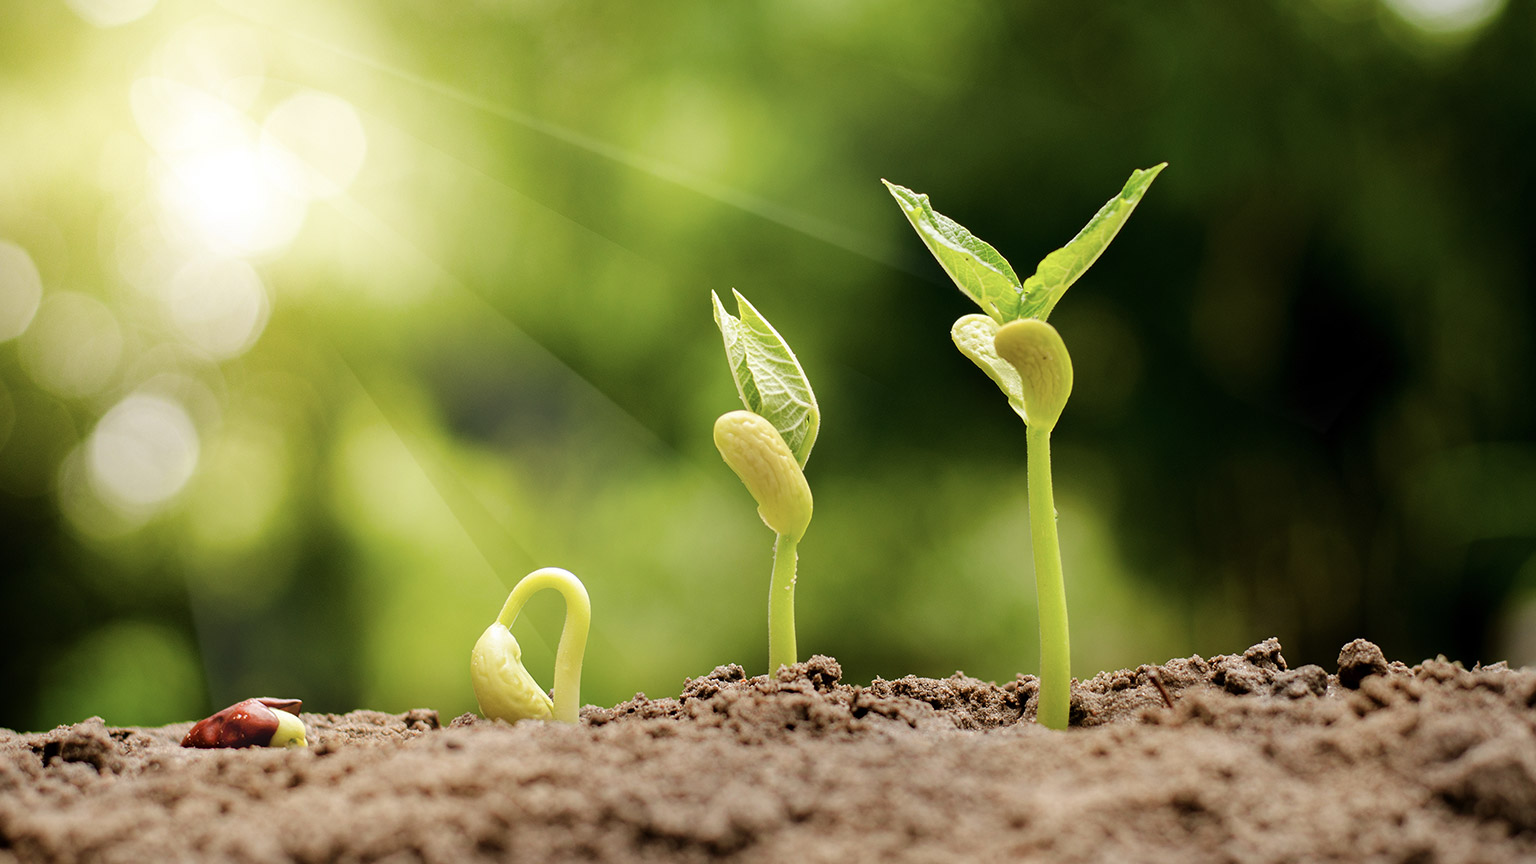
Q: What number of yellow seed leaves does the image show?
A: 4